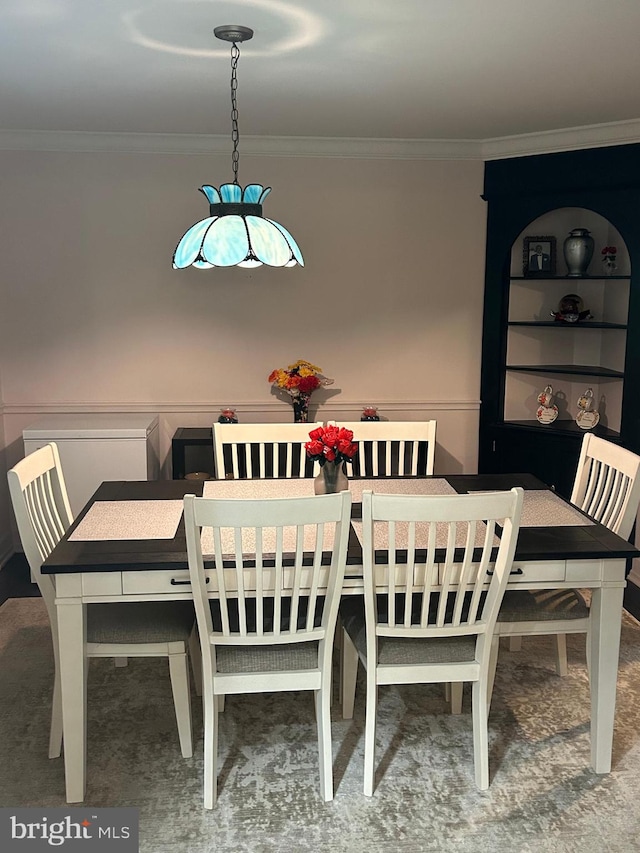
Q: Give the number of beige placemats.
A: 6